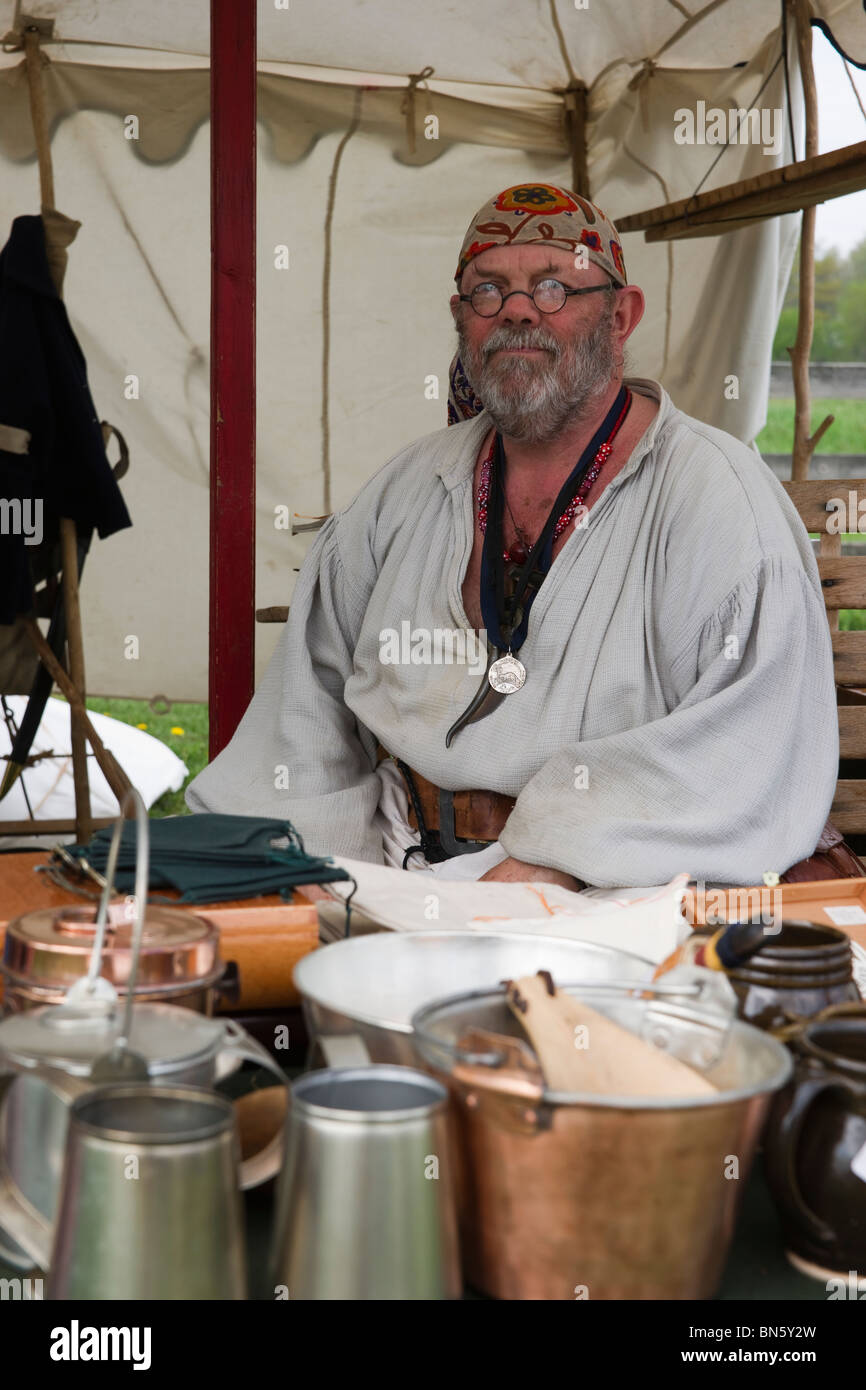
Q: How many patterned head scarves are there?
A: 1